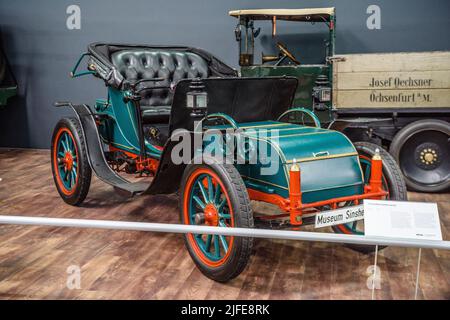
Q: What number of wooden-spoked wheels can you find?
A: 3